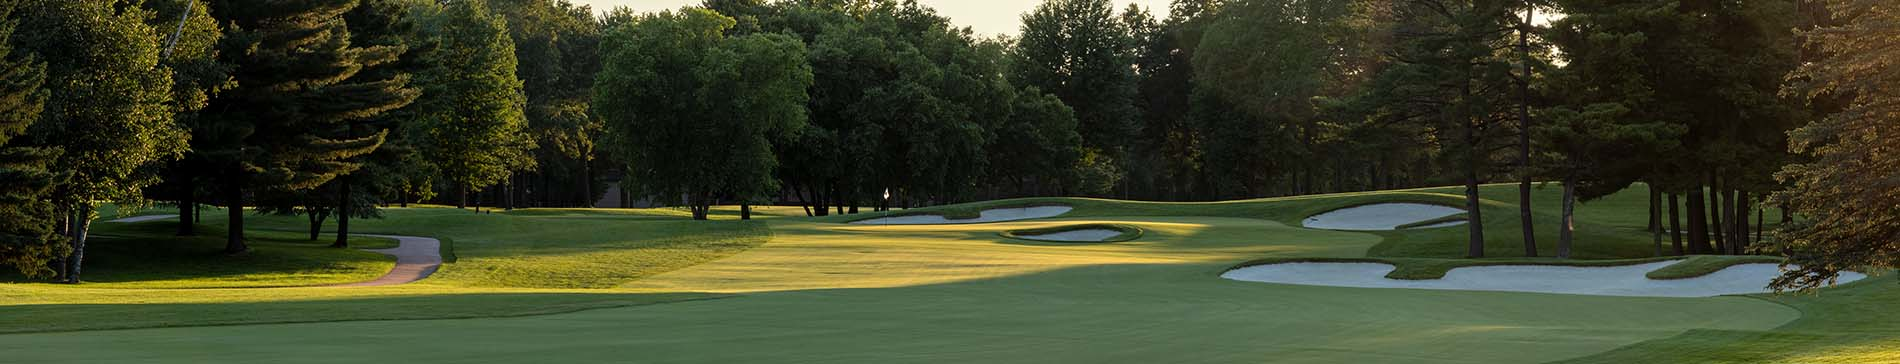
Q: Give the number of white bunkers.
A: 4